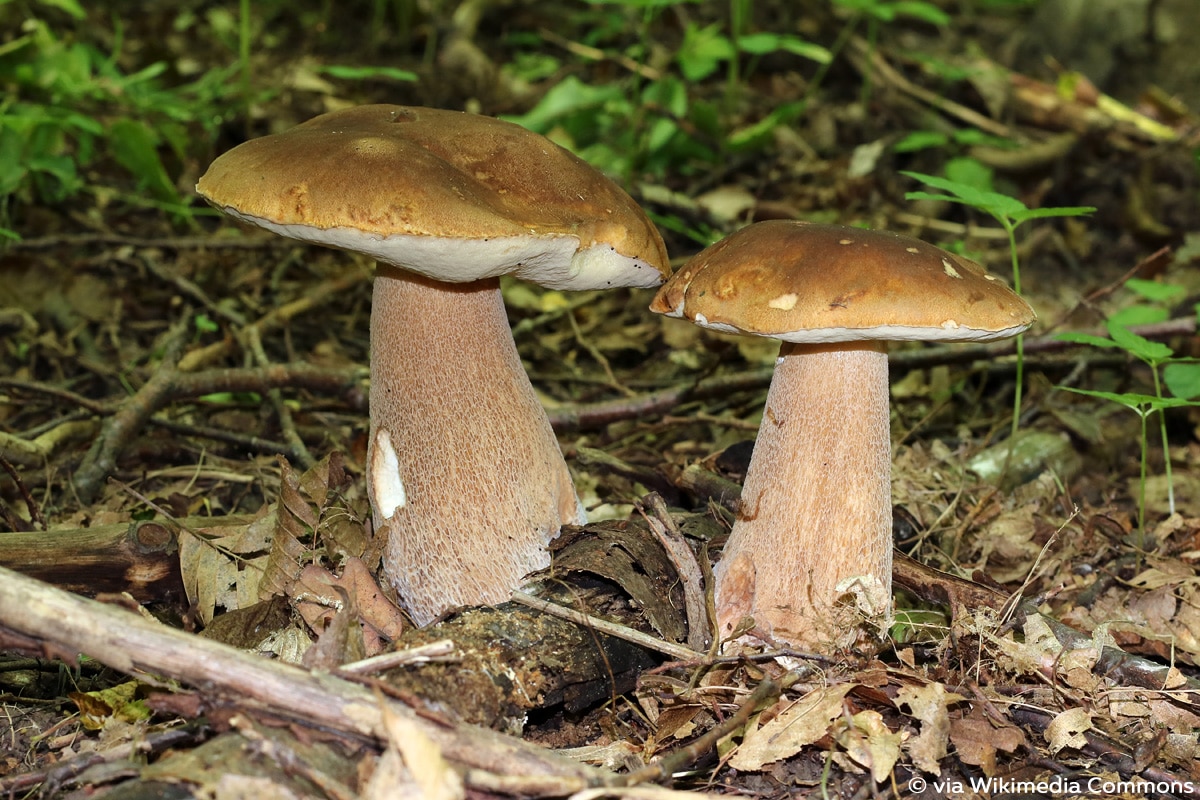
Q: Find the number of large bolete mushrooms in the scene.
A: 2